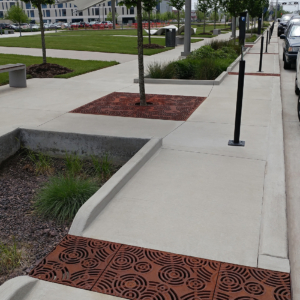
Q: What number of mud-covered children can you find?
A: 0